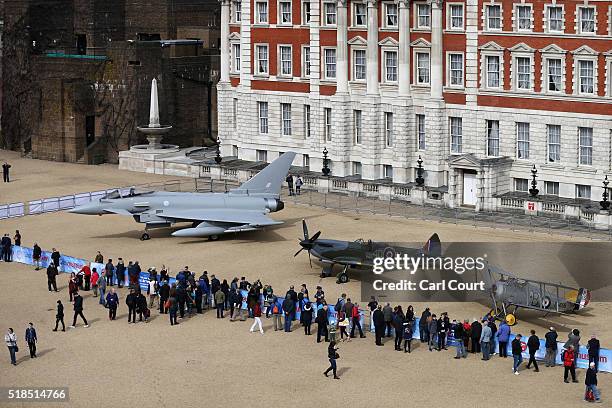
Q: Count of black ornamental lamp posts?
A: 5